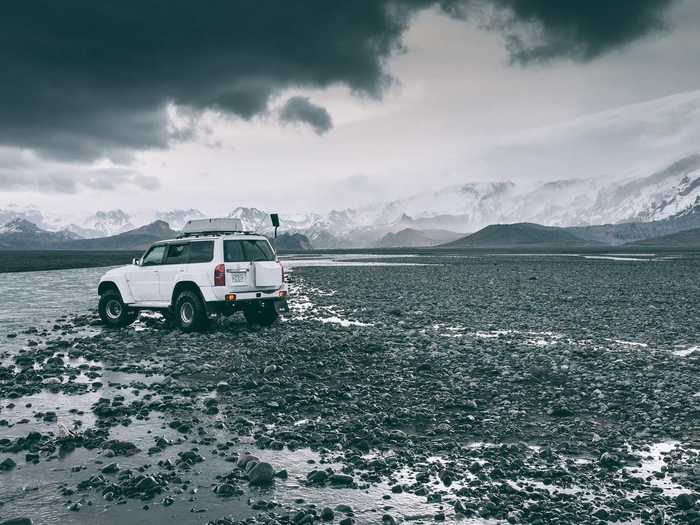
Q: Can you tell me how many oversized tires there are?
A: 3